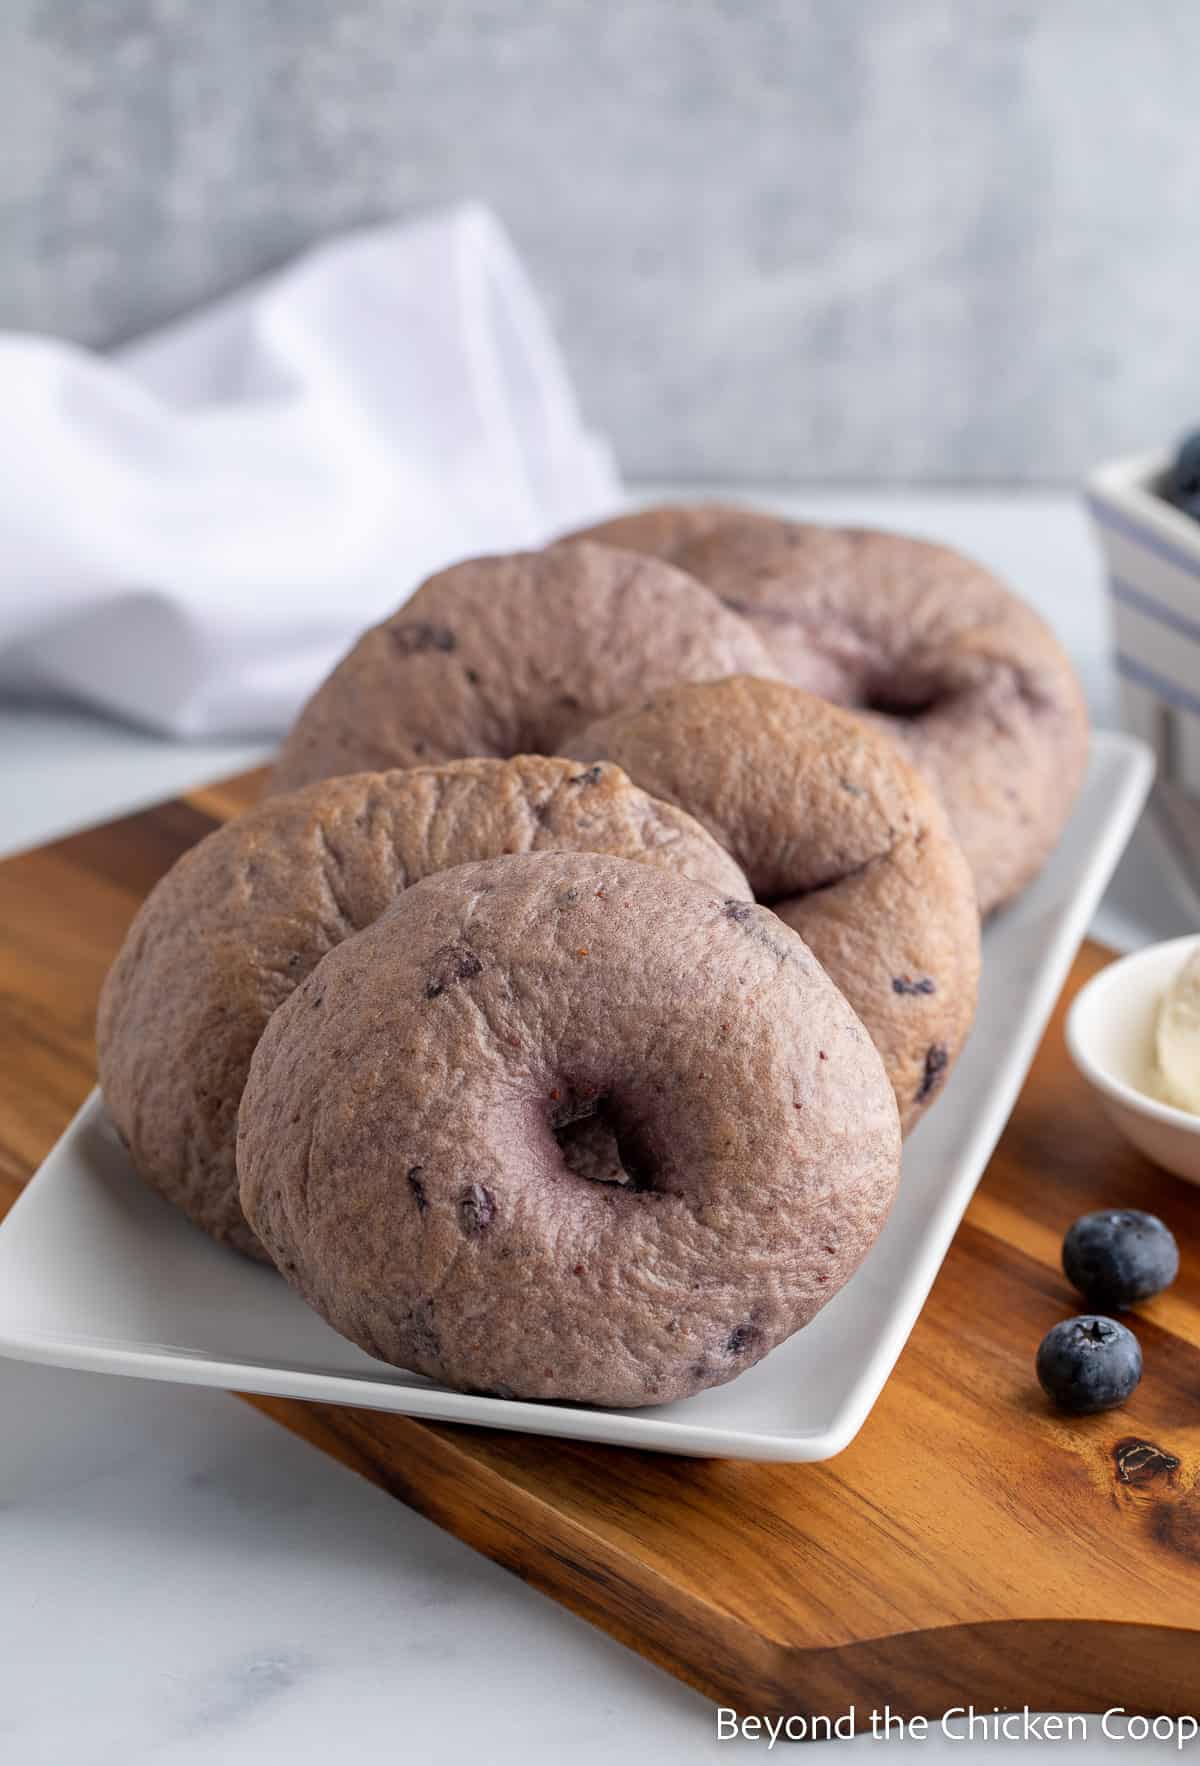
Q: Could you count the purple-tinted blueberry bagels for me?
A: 5